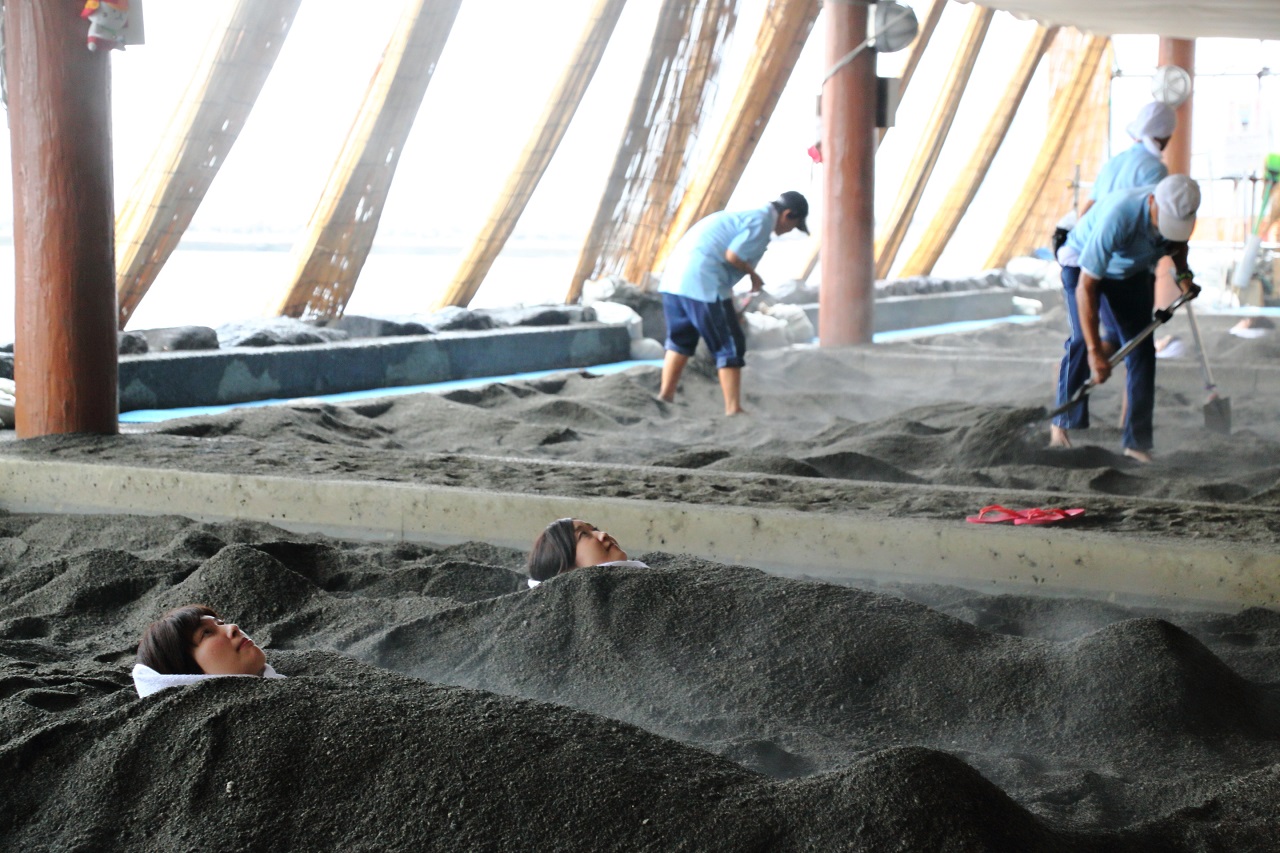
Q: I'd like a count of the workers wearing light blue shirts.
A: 3